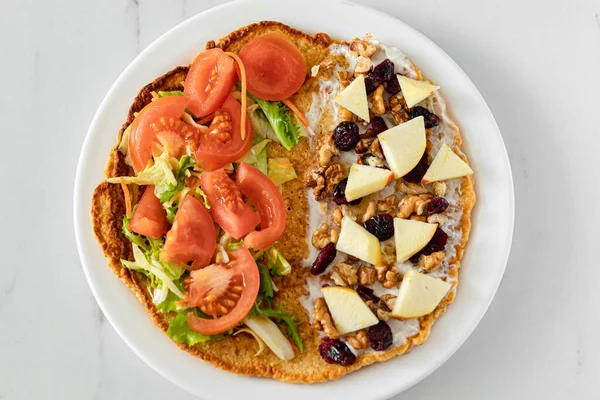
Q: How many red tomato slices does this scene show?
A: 9